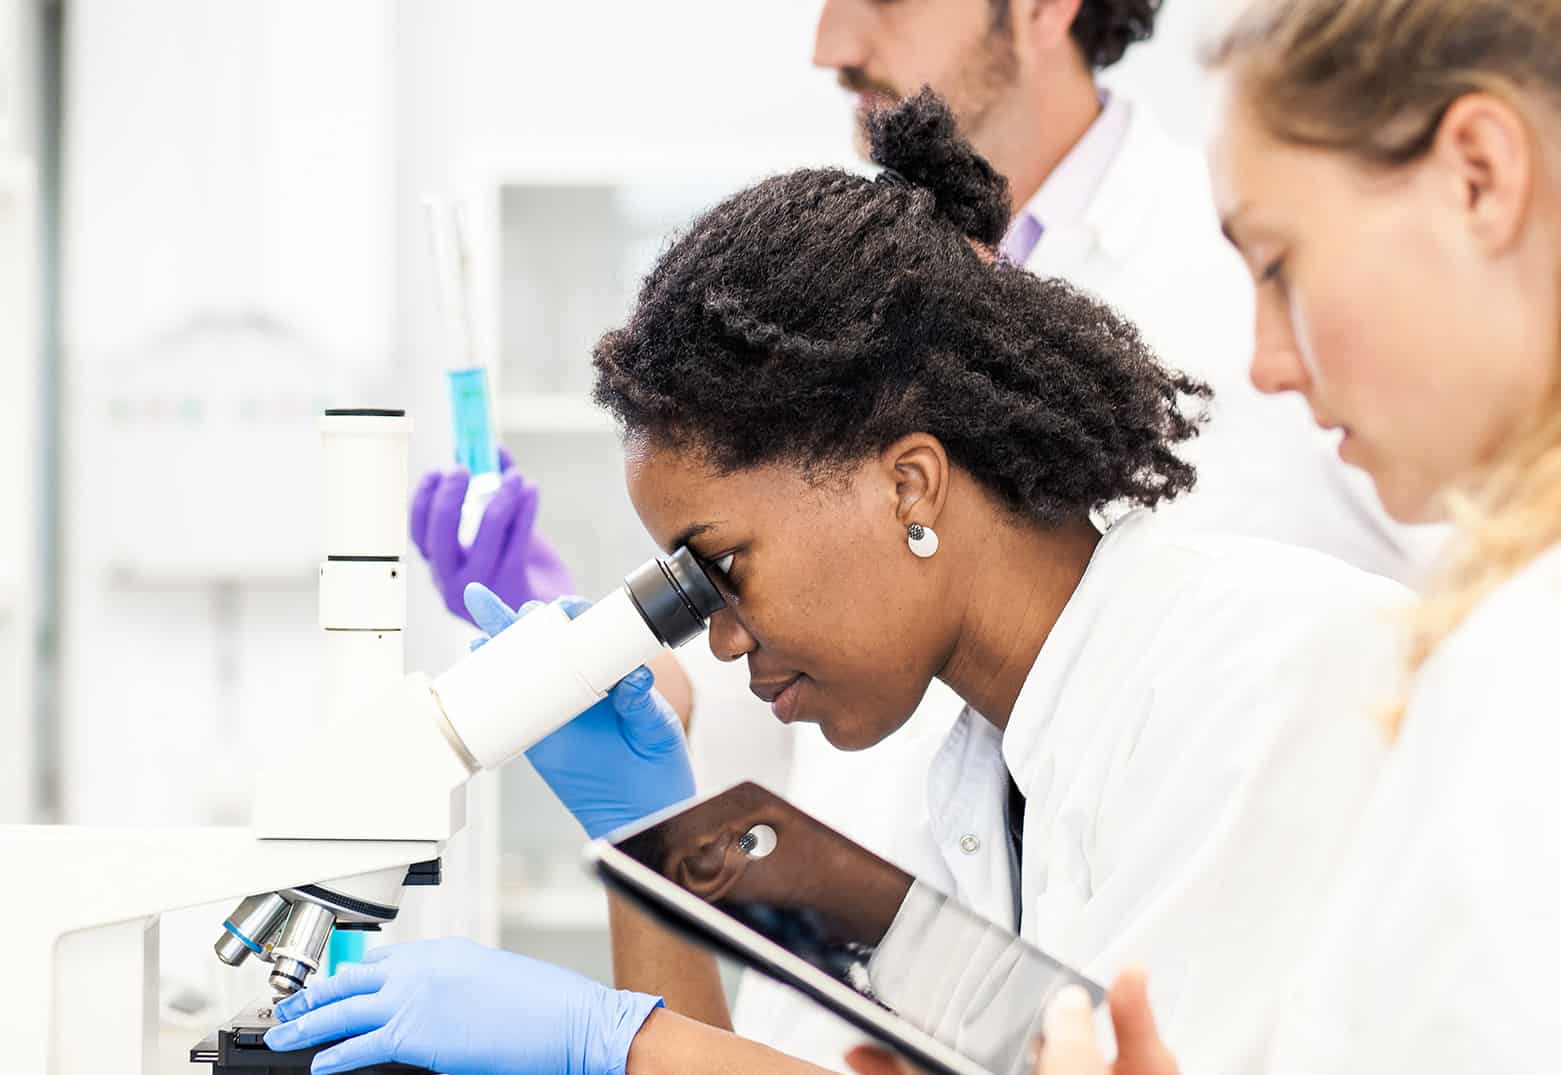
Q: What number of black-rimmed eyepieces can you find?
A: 1